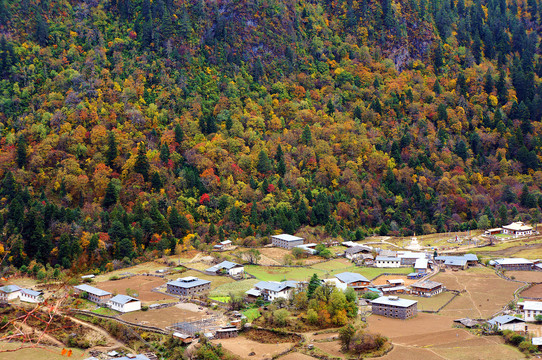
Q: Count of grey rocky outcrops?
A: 2